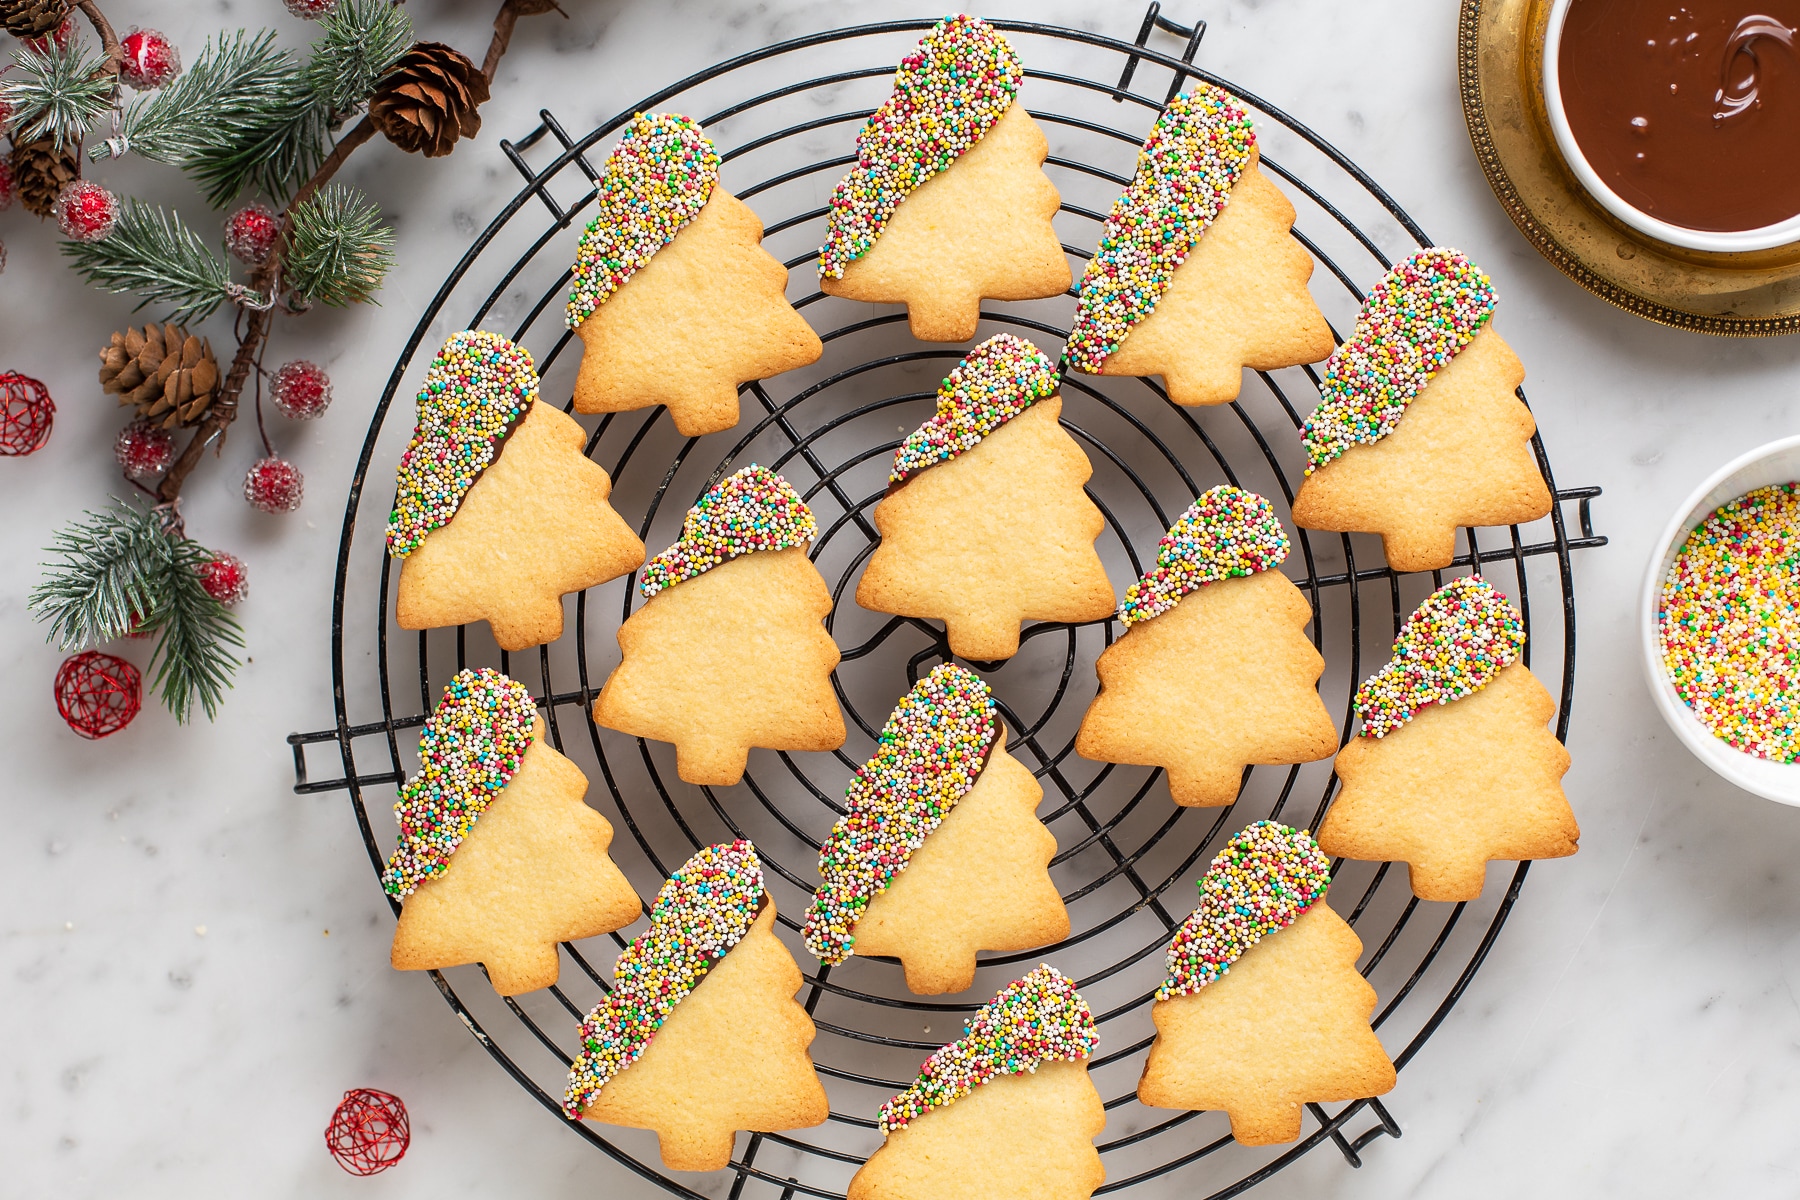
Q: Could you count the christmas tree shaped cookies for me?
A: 14